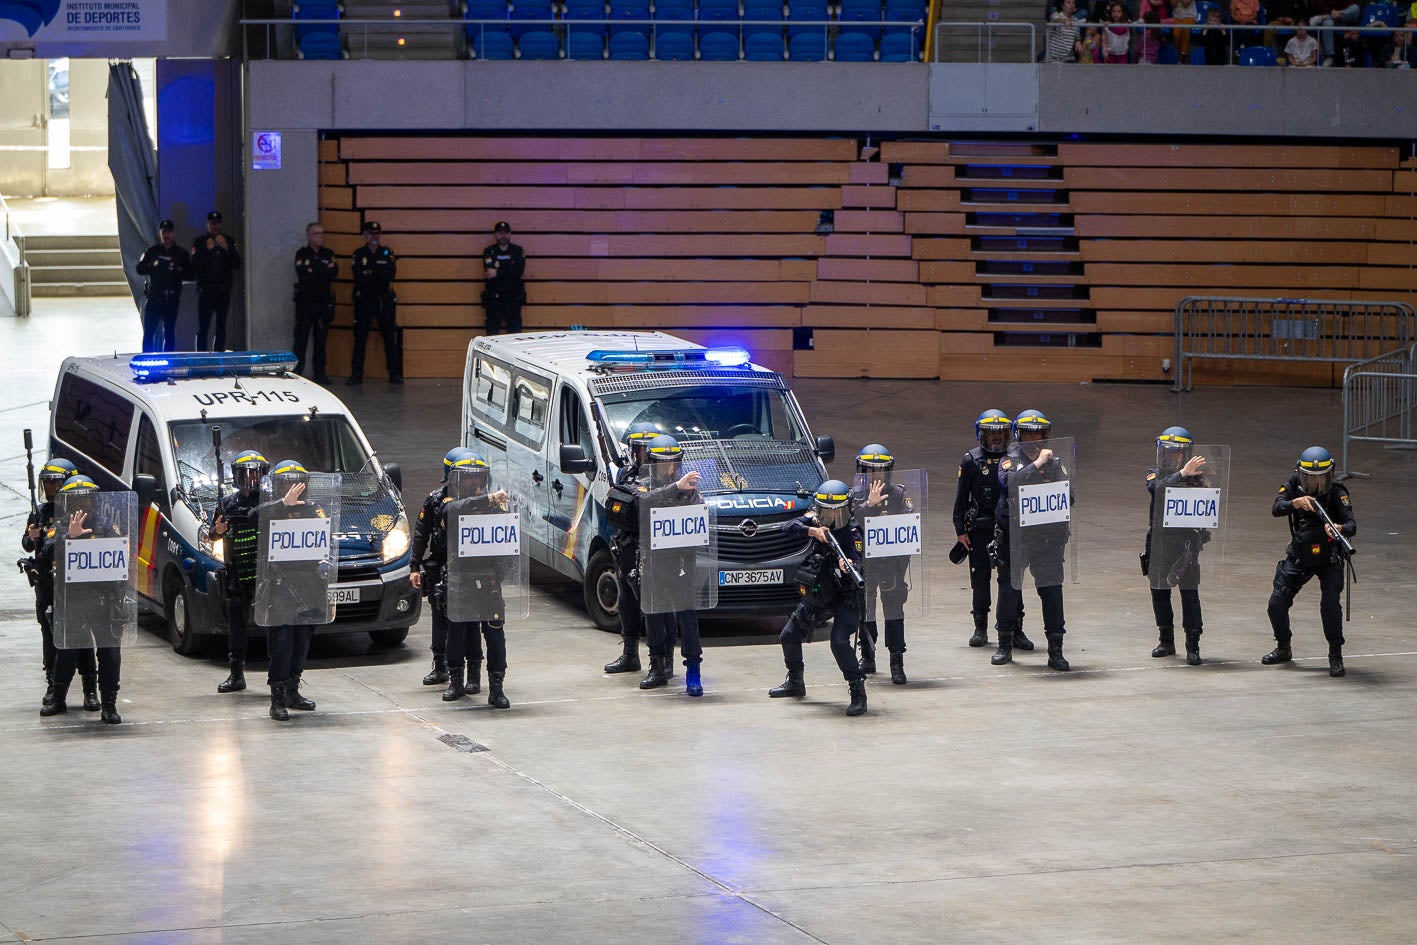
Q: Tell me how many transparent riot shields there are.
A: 7